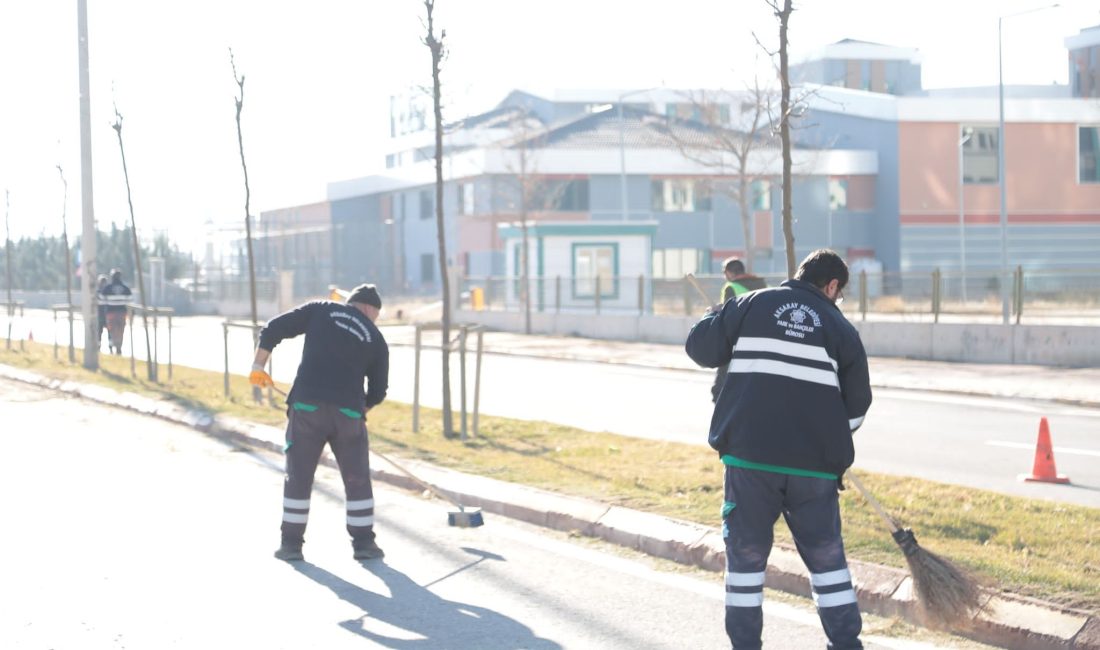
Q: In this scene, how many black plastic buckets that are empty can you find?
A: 0